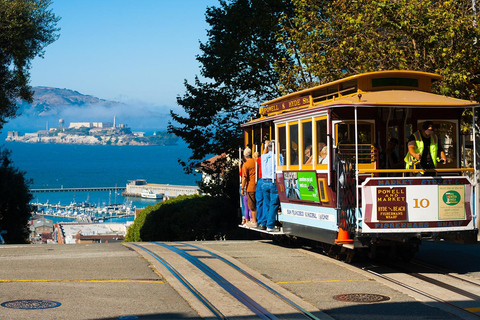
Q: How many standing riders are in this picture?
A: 5